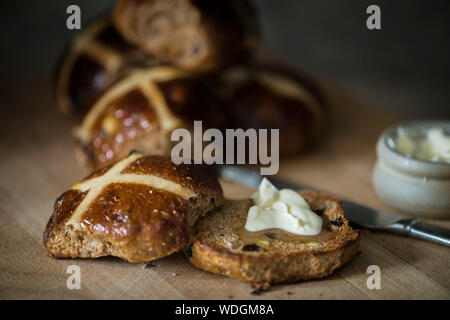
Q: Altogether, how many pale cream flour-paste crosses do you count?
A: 4